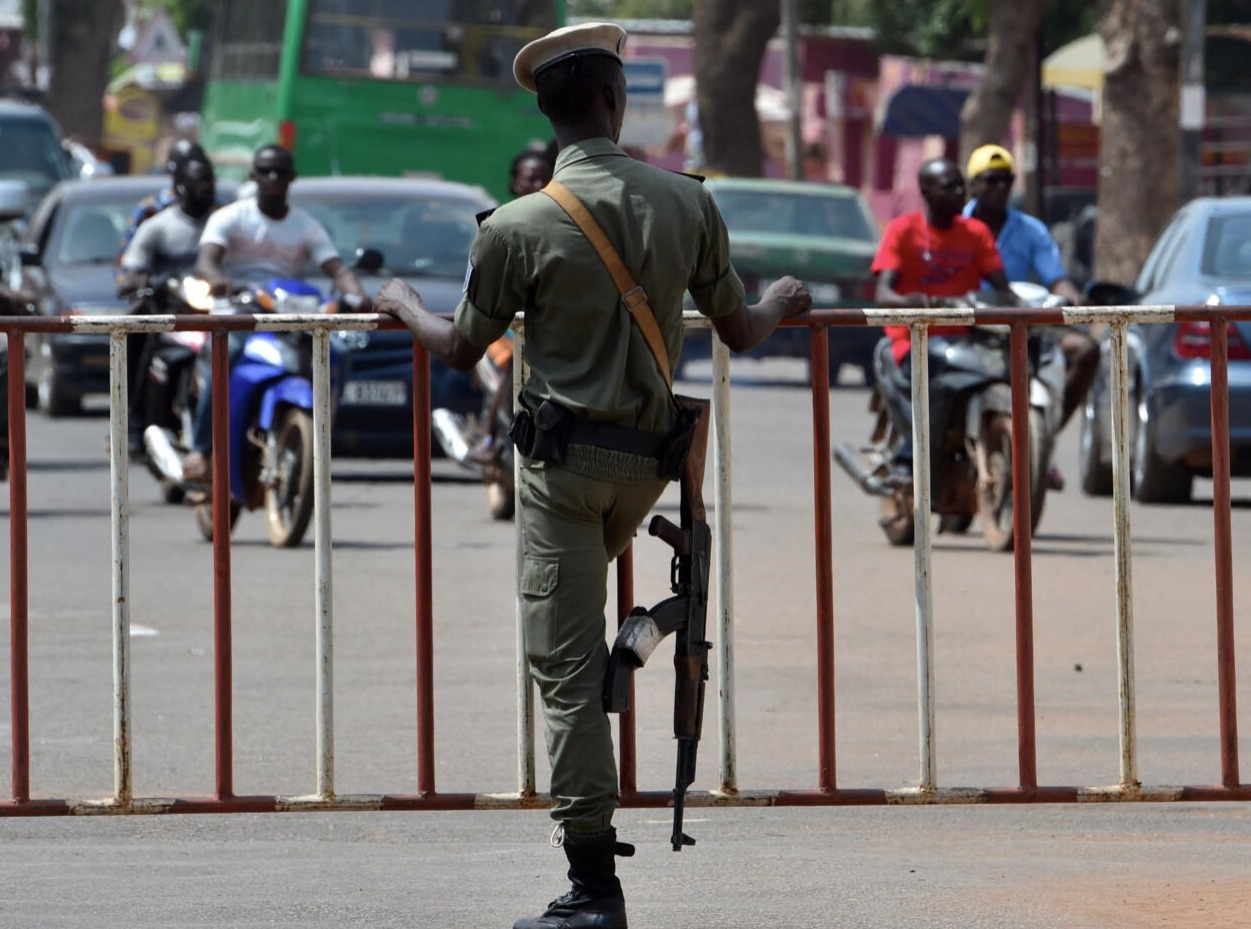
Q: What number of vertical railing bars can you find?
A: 13